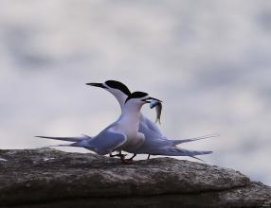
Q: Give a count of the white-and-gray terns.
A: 2